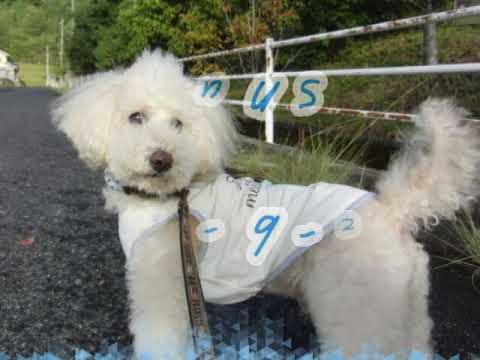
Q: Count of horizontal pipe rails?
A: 3